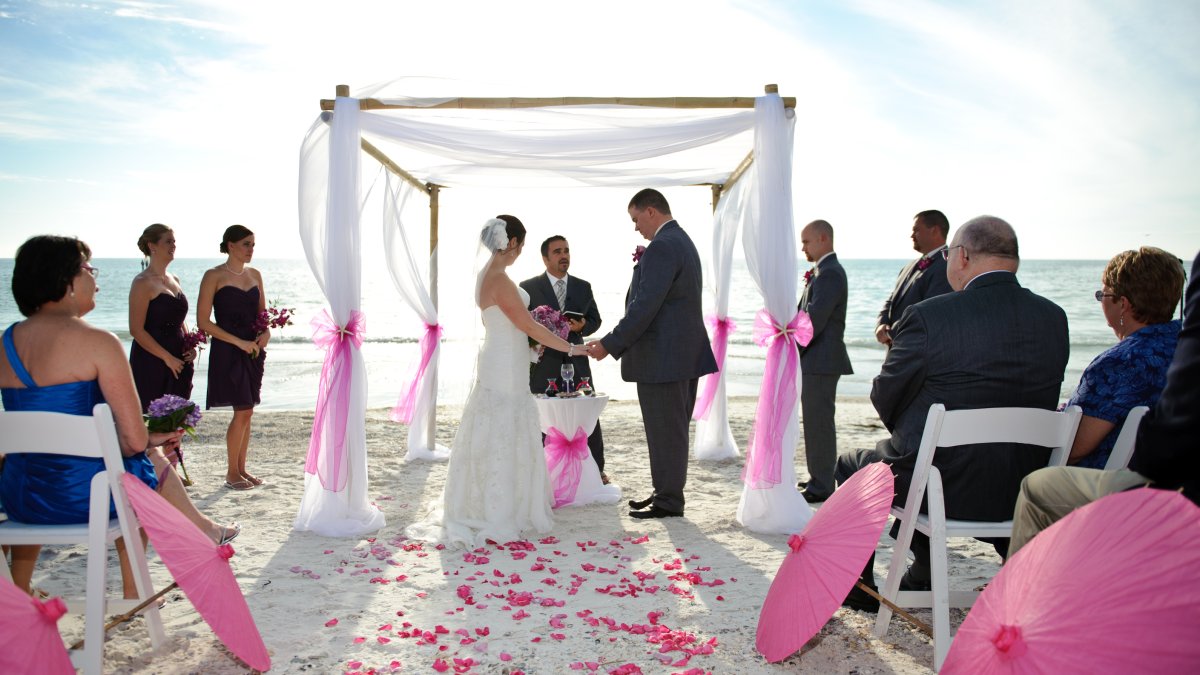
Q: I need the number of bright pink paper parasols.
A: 4